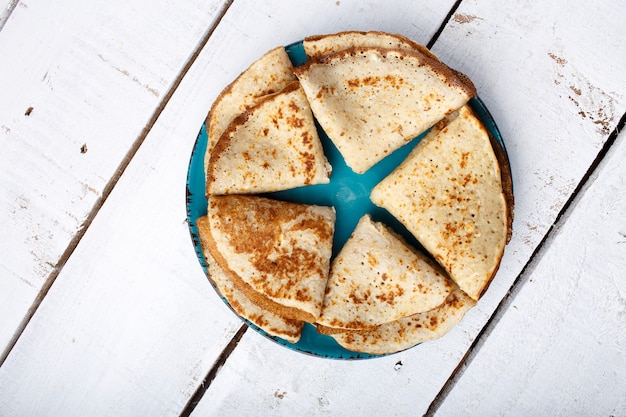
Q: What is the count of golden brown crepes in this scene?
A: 5